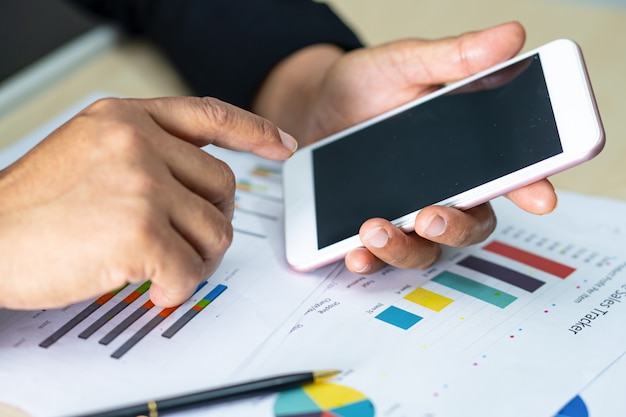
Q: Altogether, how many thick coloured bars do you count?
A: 5